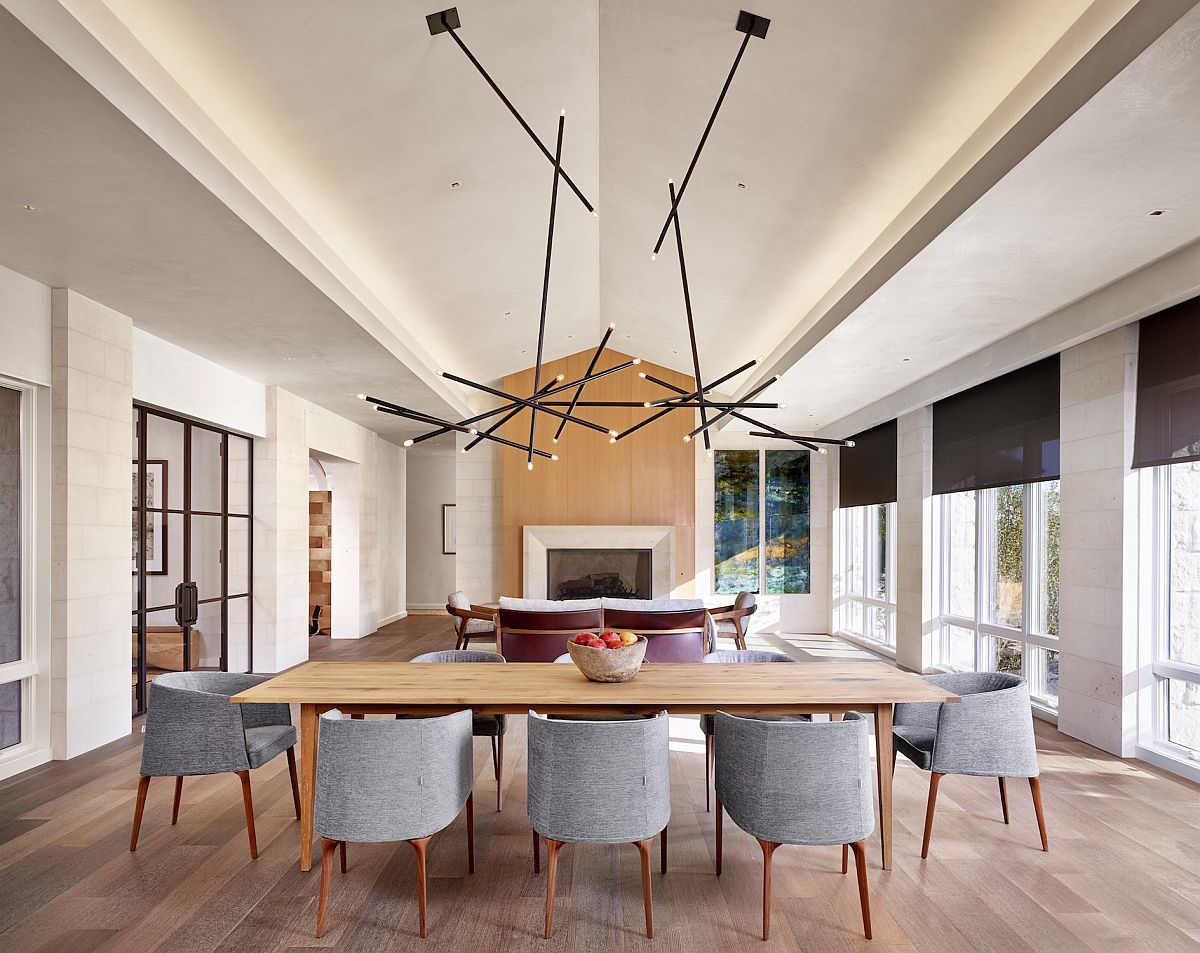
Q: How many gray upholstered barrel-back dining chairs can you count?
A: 8